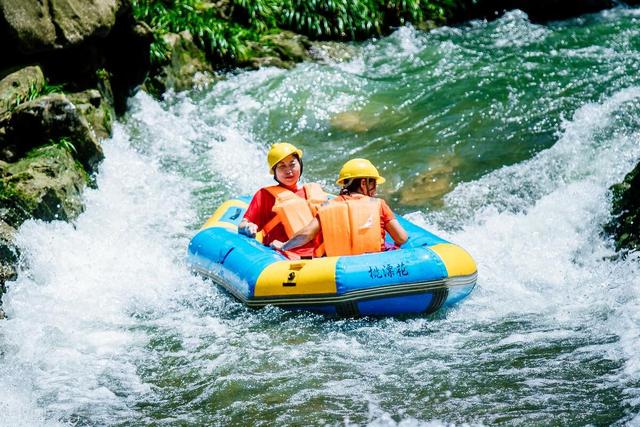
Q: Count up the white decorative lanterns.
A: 0